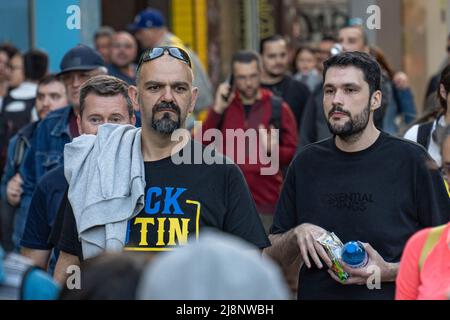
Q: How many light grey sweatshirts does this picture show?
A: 1